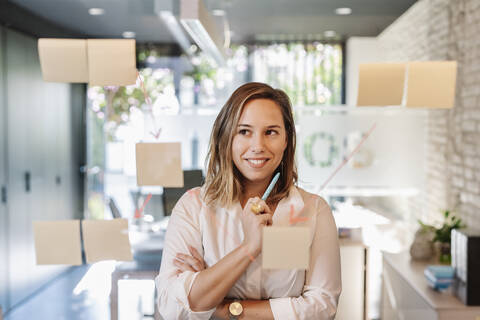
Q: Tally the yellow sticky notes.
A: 8